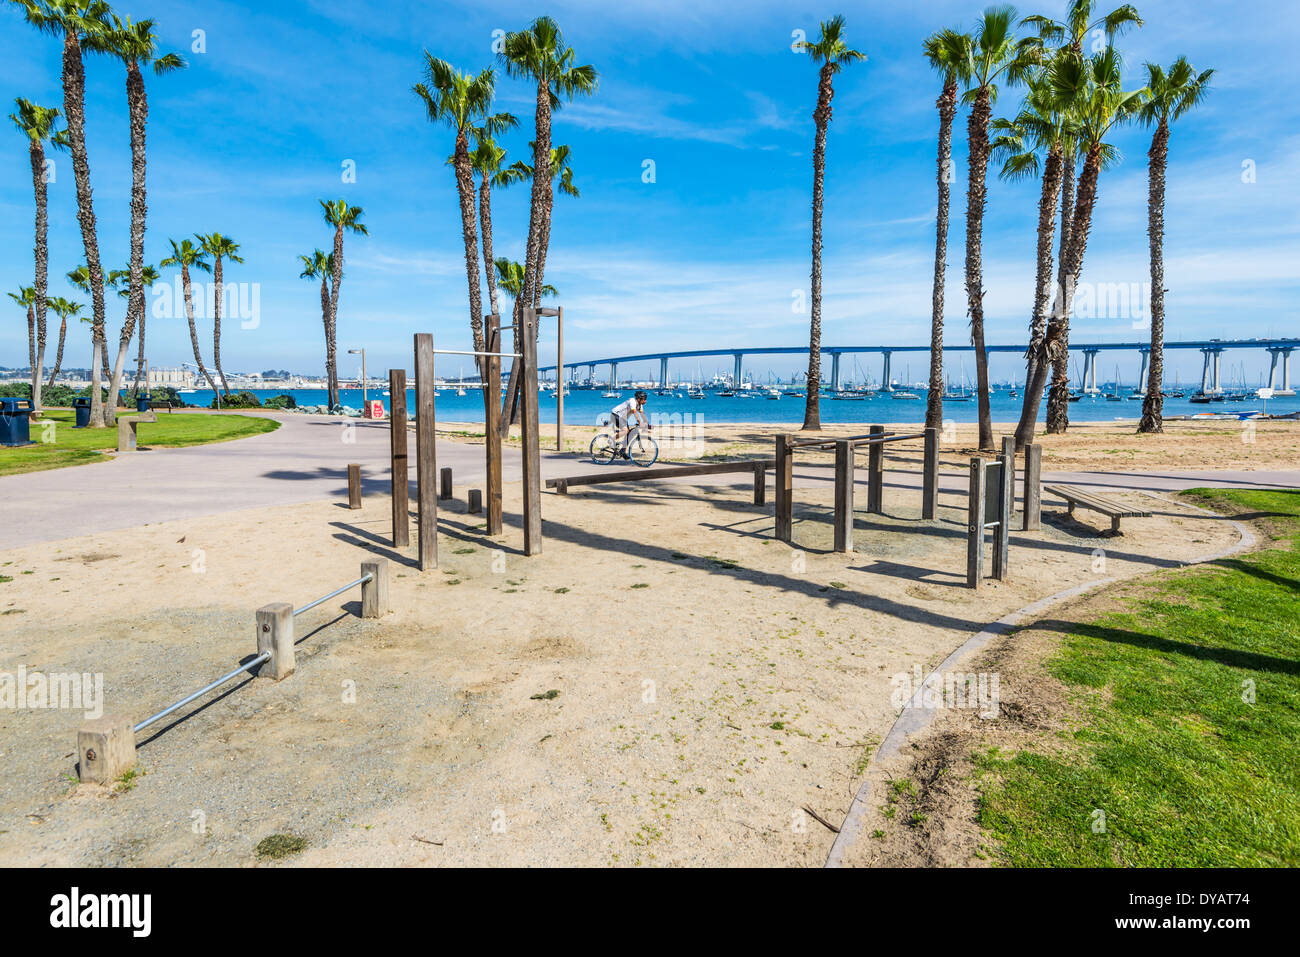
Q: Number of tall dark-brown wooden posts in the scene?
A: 4